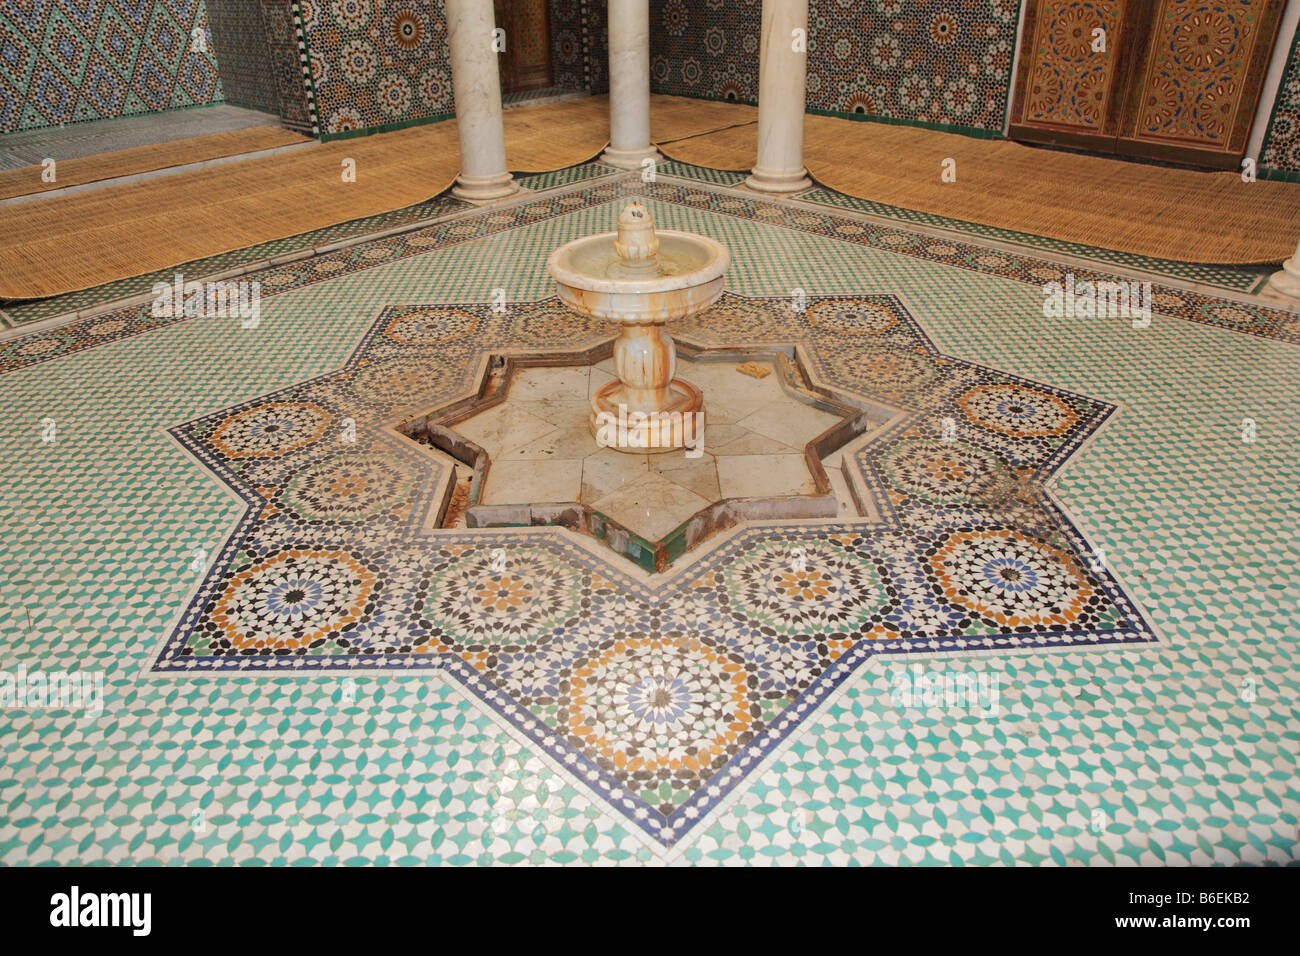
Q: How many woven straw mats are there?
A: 3